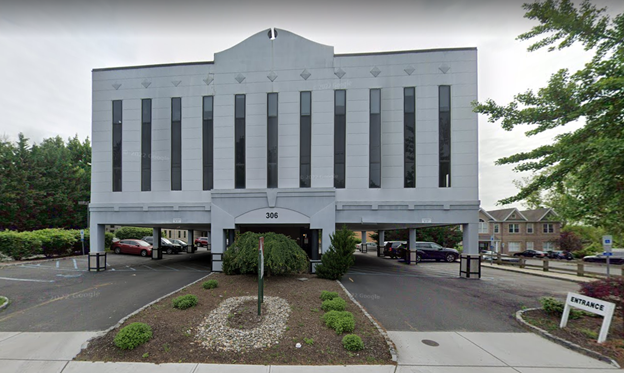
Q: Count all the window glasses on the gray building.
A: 11